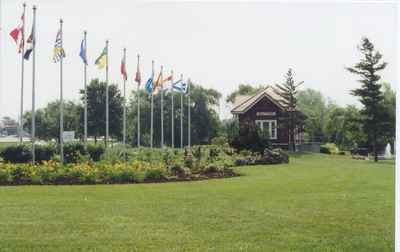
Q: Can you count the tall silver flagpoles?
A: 12